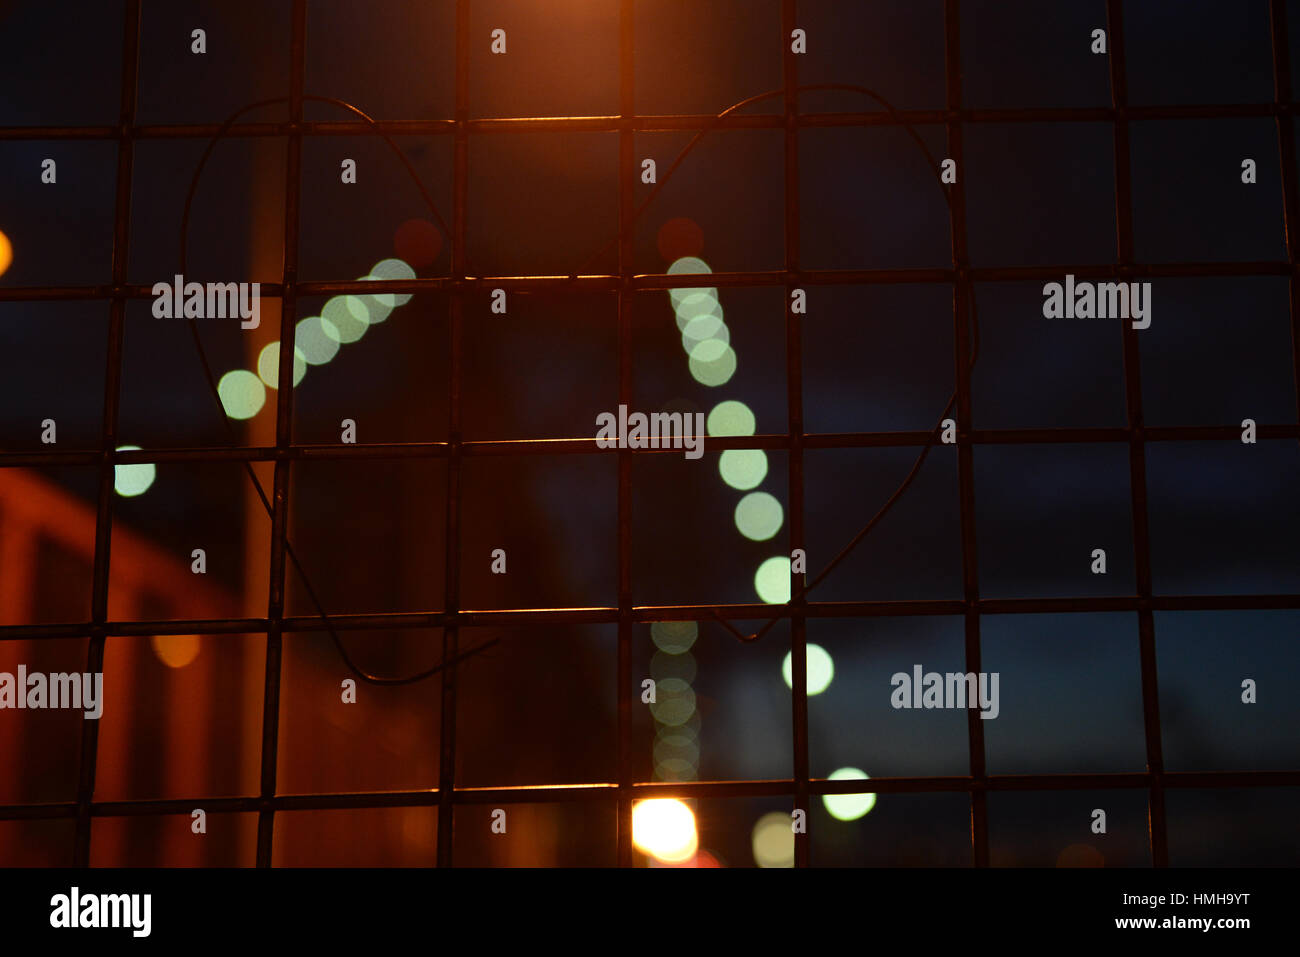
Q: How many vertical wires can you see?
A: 8